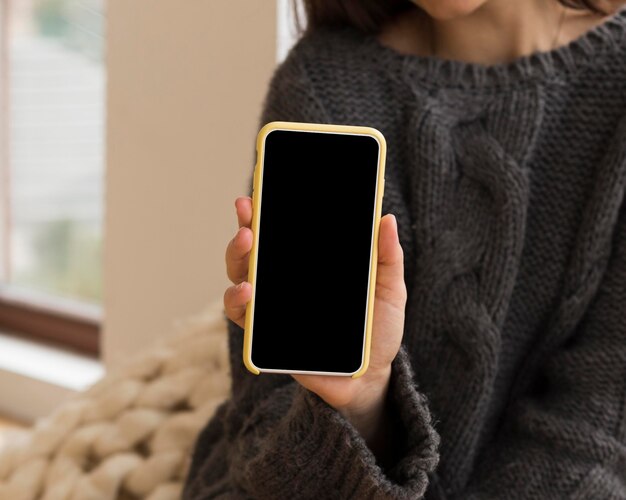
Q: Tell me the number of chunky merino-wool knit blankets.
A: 1